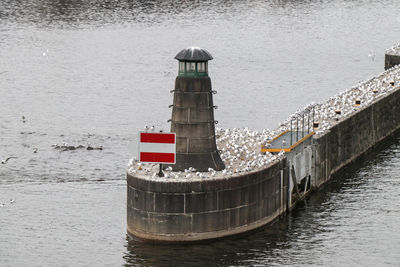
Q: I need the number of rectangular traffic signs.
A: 1